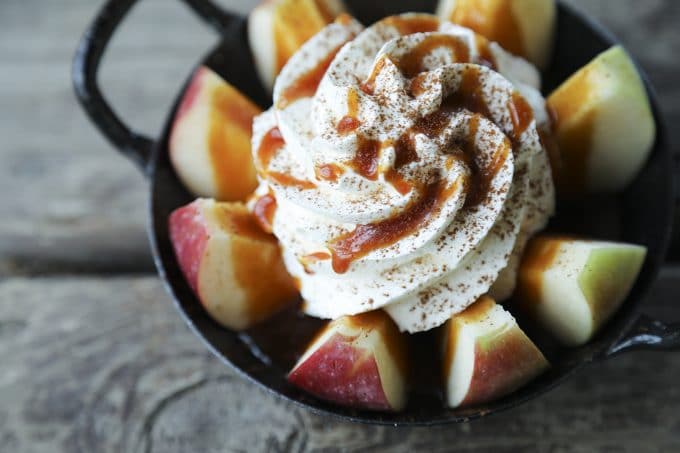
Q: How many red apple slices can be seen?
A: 4